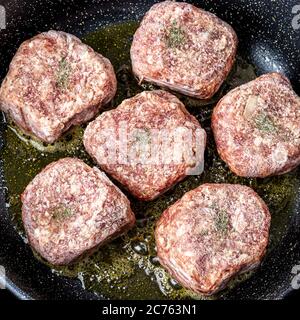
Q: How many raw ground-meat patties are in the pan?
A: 6